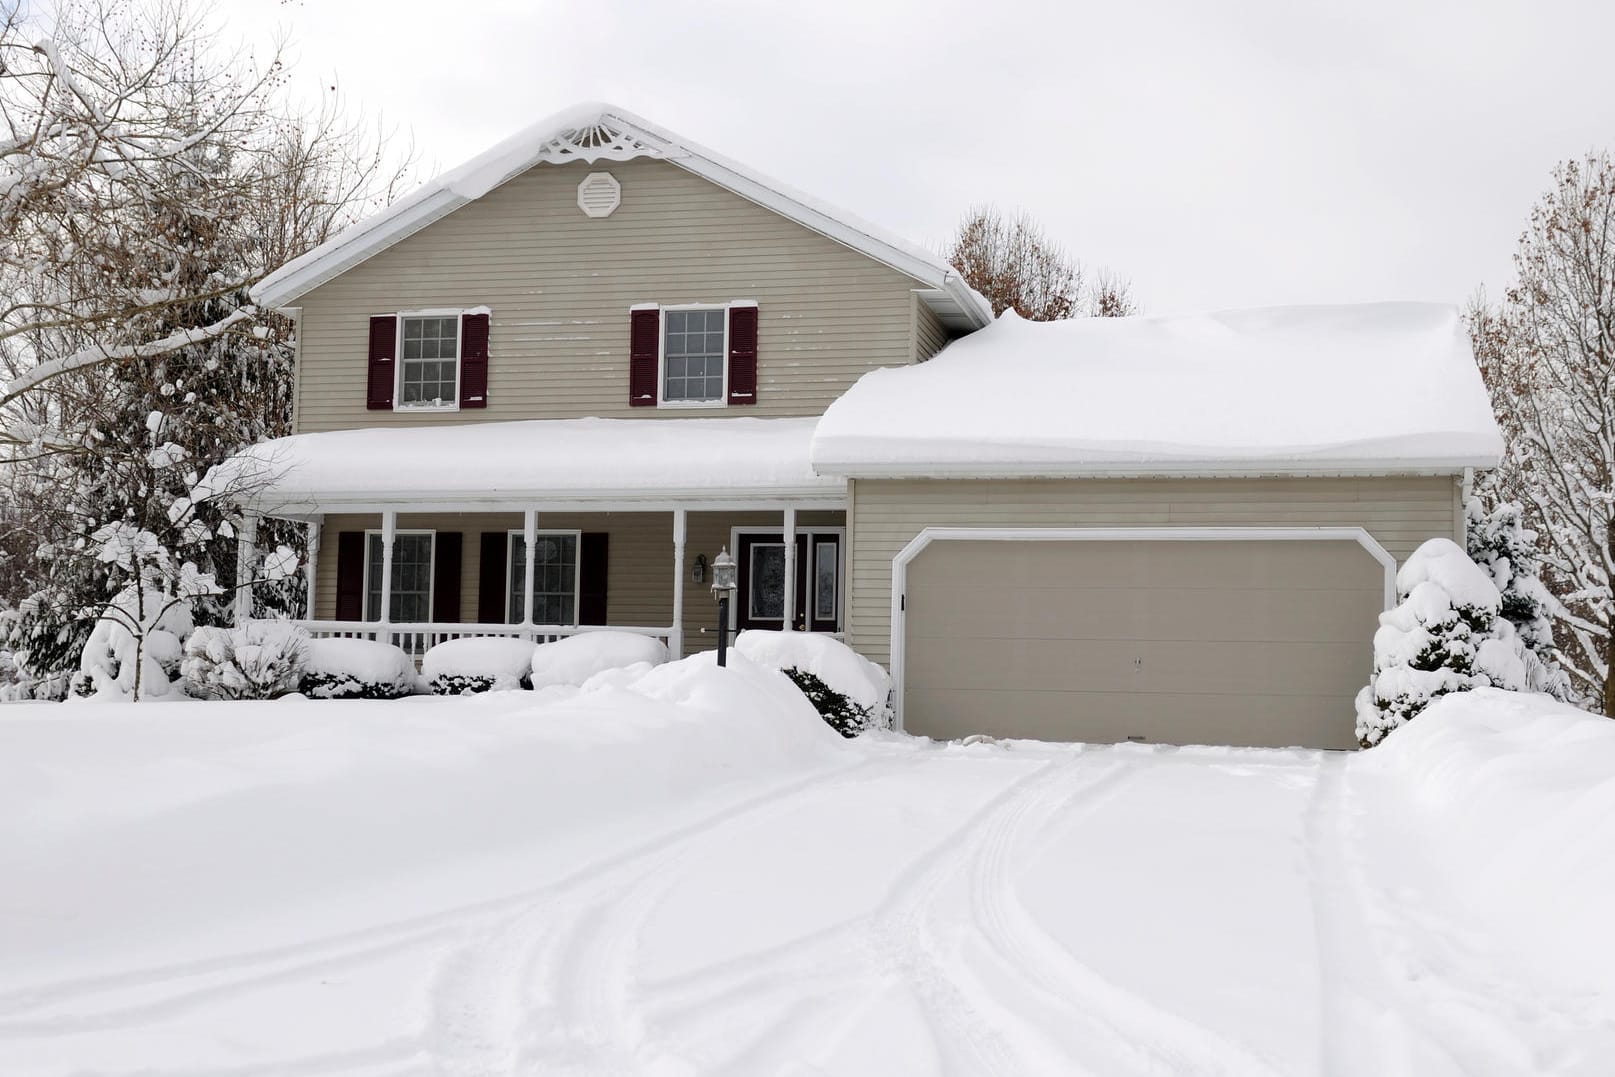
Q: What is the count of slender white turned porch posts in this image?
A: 6